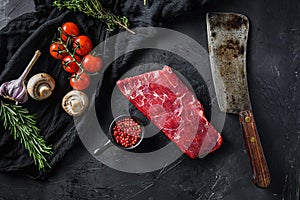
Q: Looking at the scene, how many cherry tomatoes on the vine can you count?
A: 6